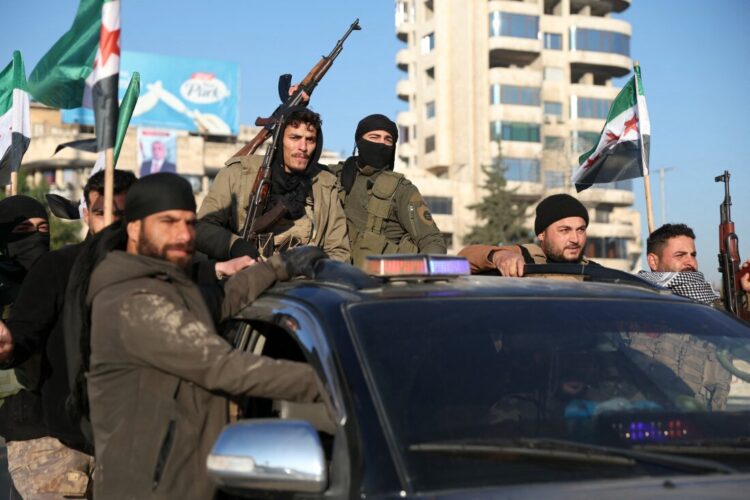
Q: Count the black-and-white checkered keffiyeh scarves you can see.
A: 1